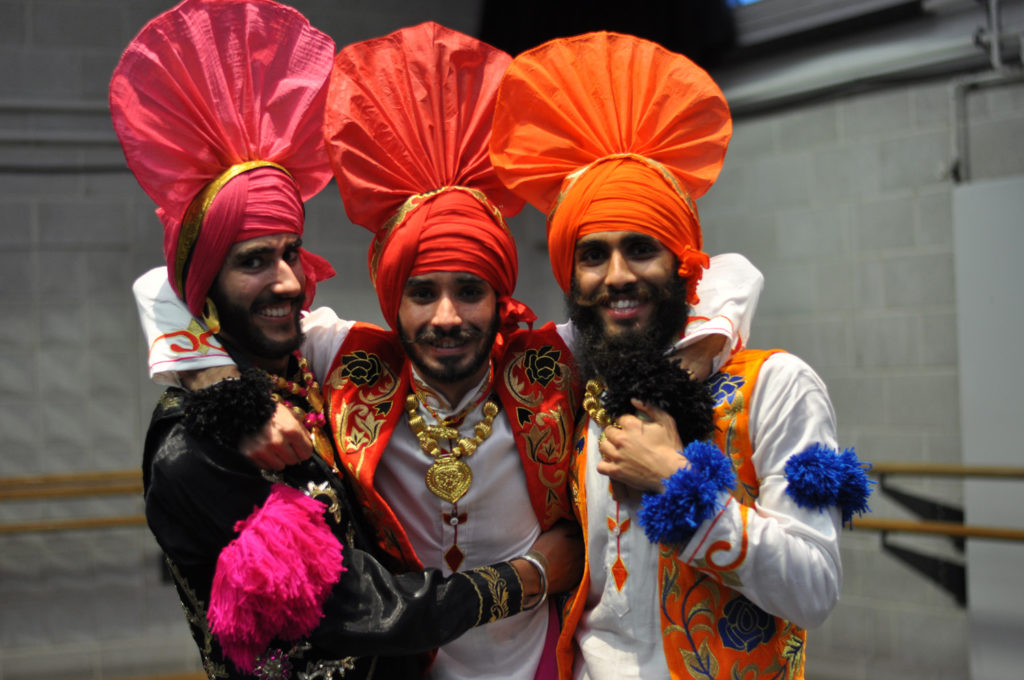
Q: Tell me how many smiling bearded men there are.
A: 3